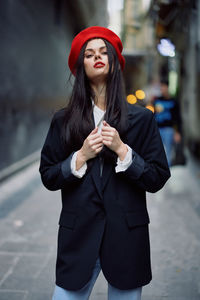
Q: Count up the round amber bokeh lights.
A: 3